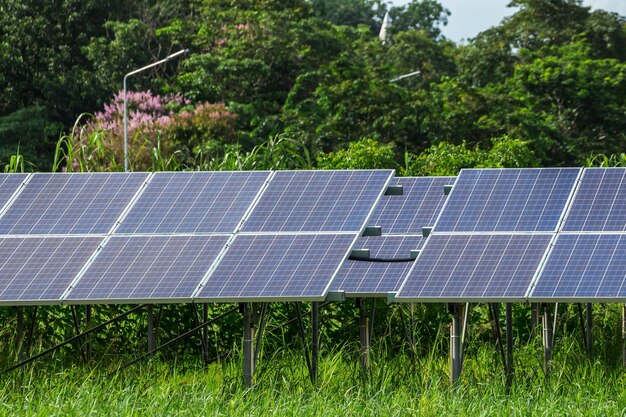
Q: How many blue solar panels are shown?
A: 13